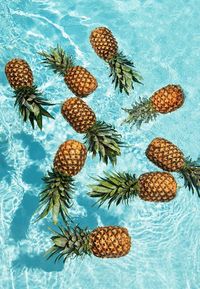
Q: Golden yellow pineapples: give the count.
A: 9